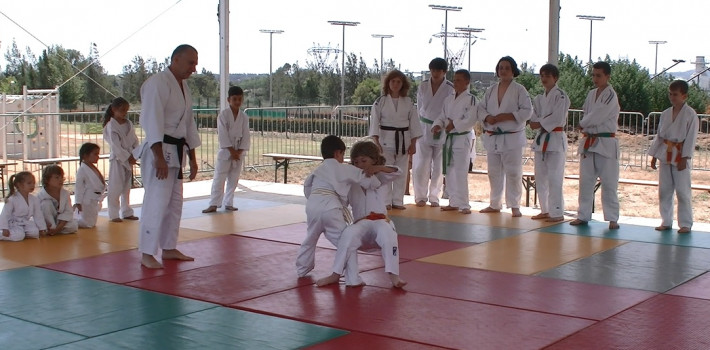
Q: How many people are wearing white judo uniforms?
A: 15